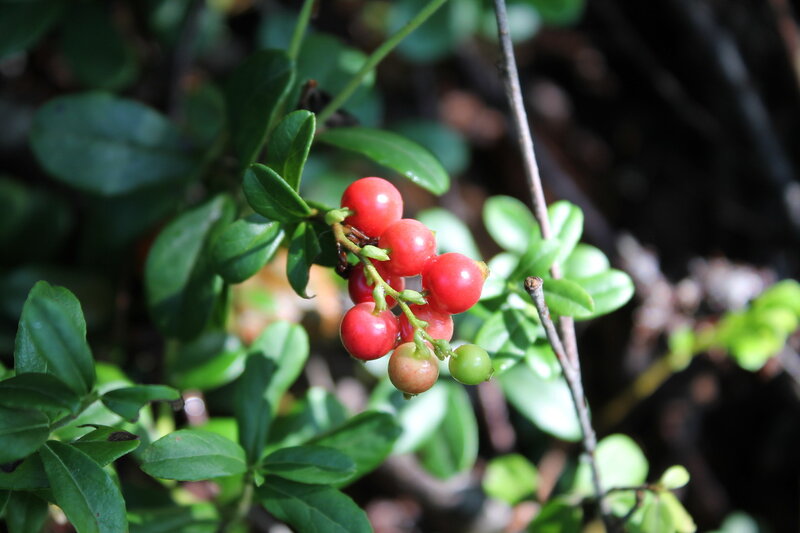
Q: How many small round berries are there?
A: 8